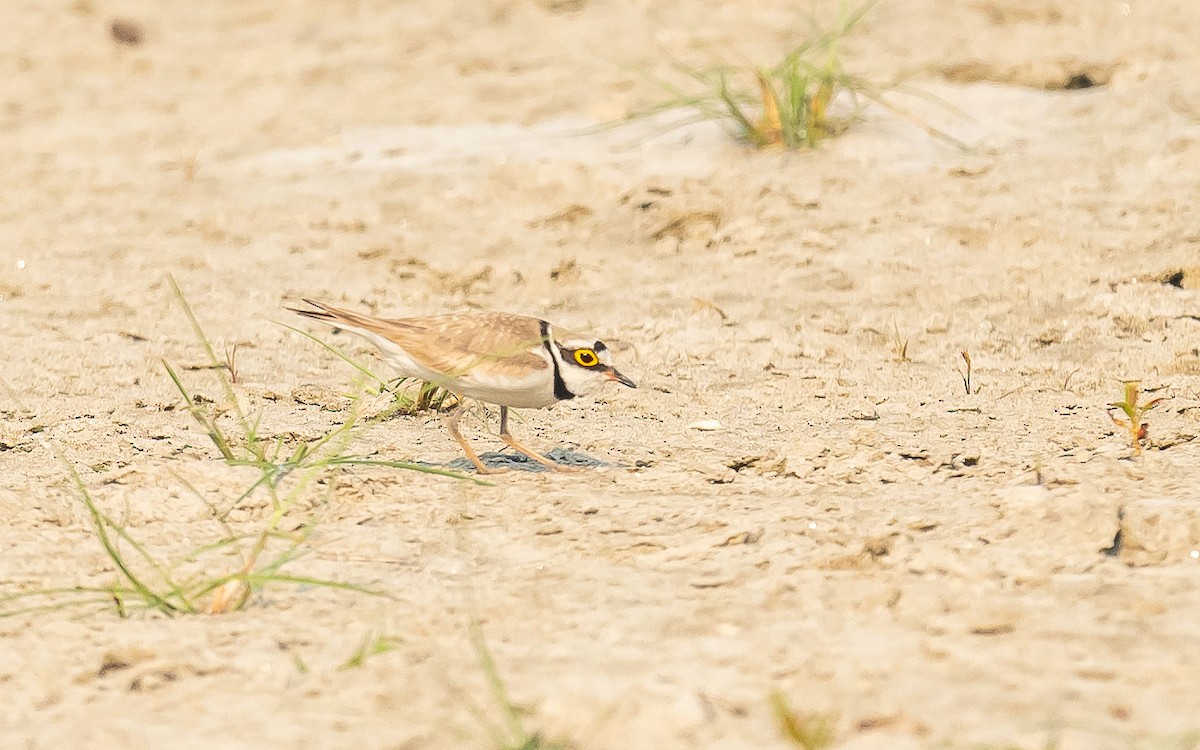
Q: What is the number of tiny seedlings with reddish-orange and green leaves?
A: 1